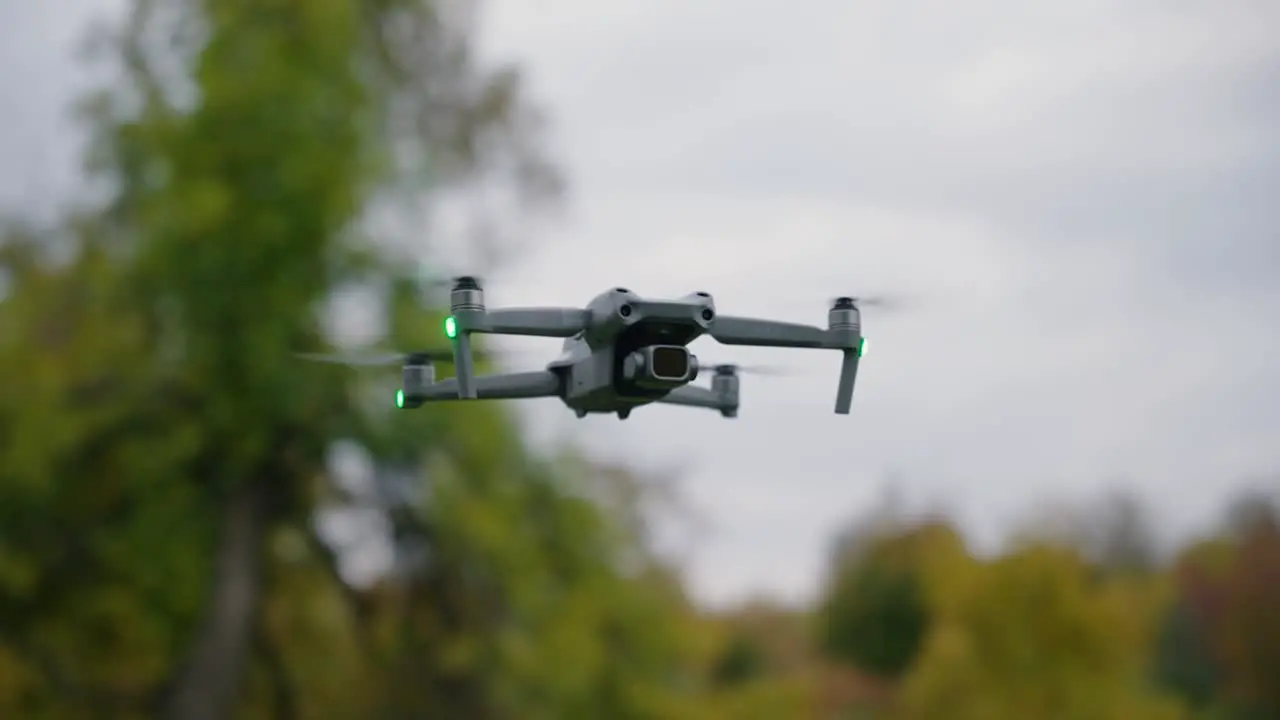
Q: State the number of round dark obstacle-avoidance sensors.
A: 4